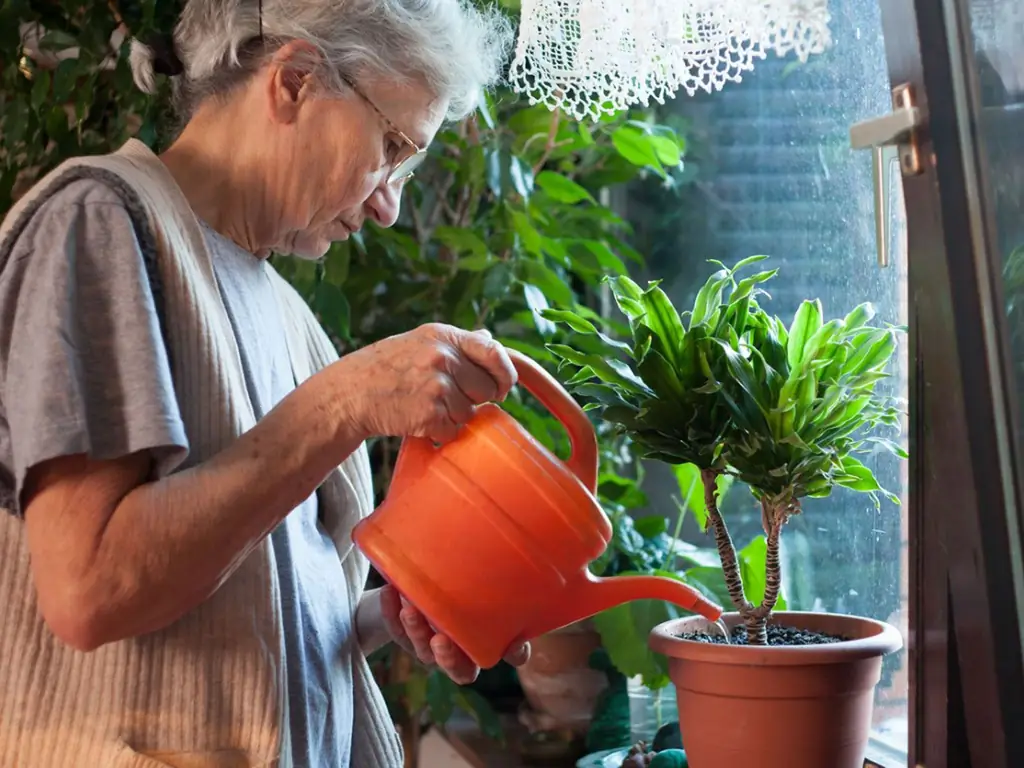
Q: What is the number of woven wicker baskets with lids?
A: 0